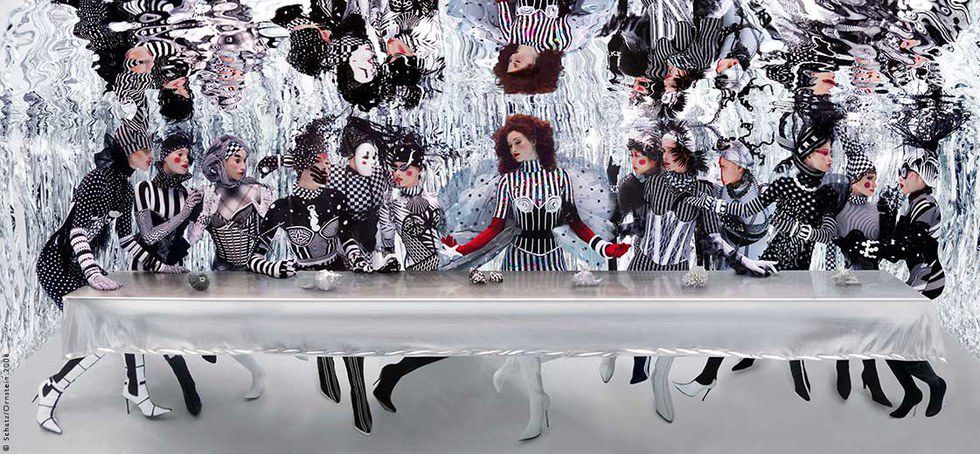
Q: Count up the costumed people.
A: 13